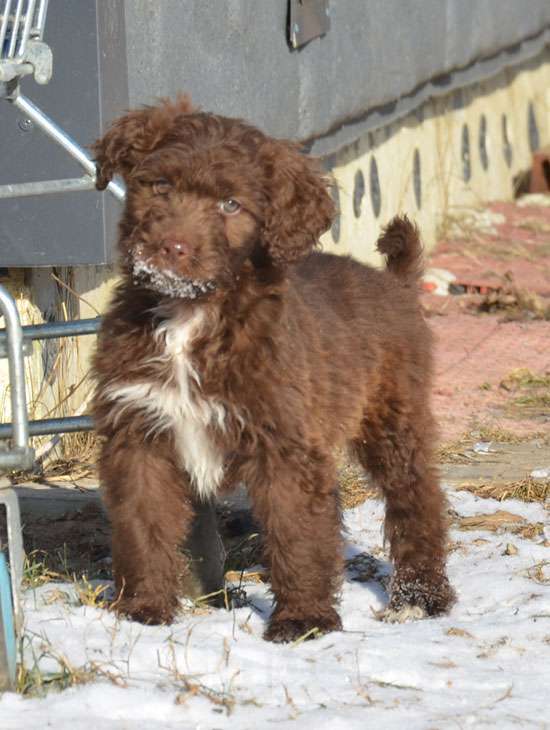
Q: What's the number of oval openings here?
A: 8